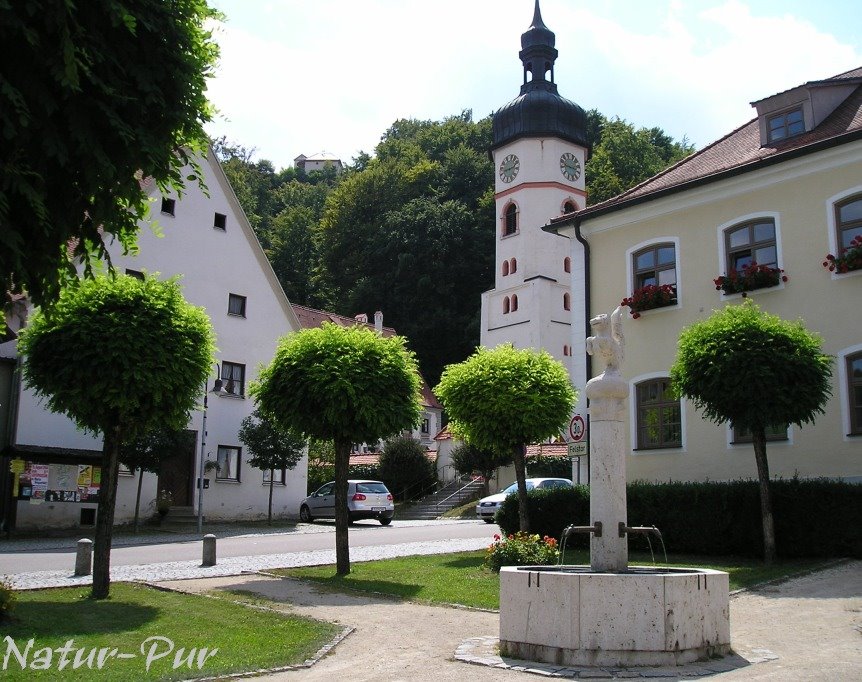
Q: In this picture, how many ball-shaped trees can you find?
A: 4